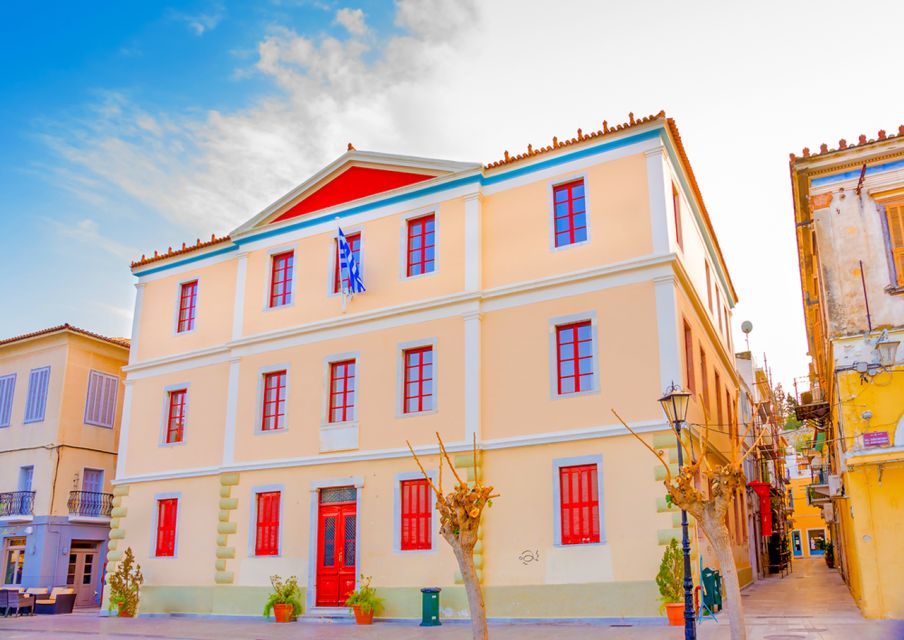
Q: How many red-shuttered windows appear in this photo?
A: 4